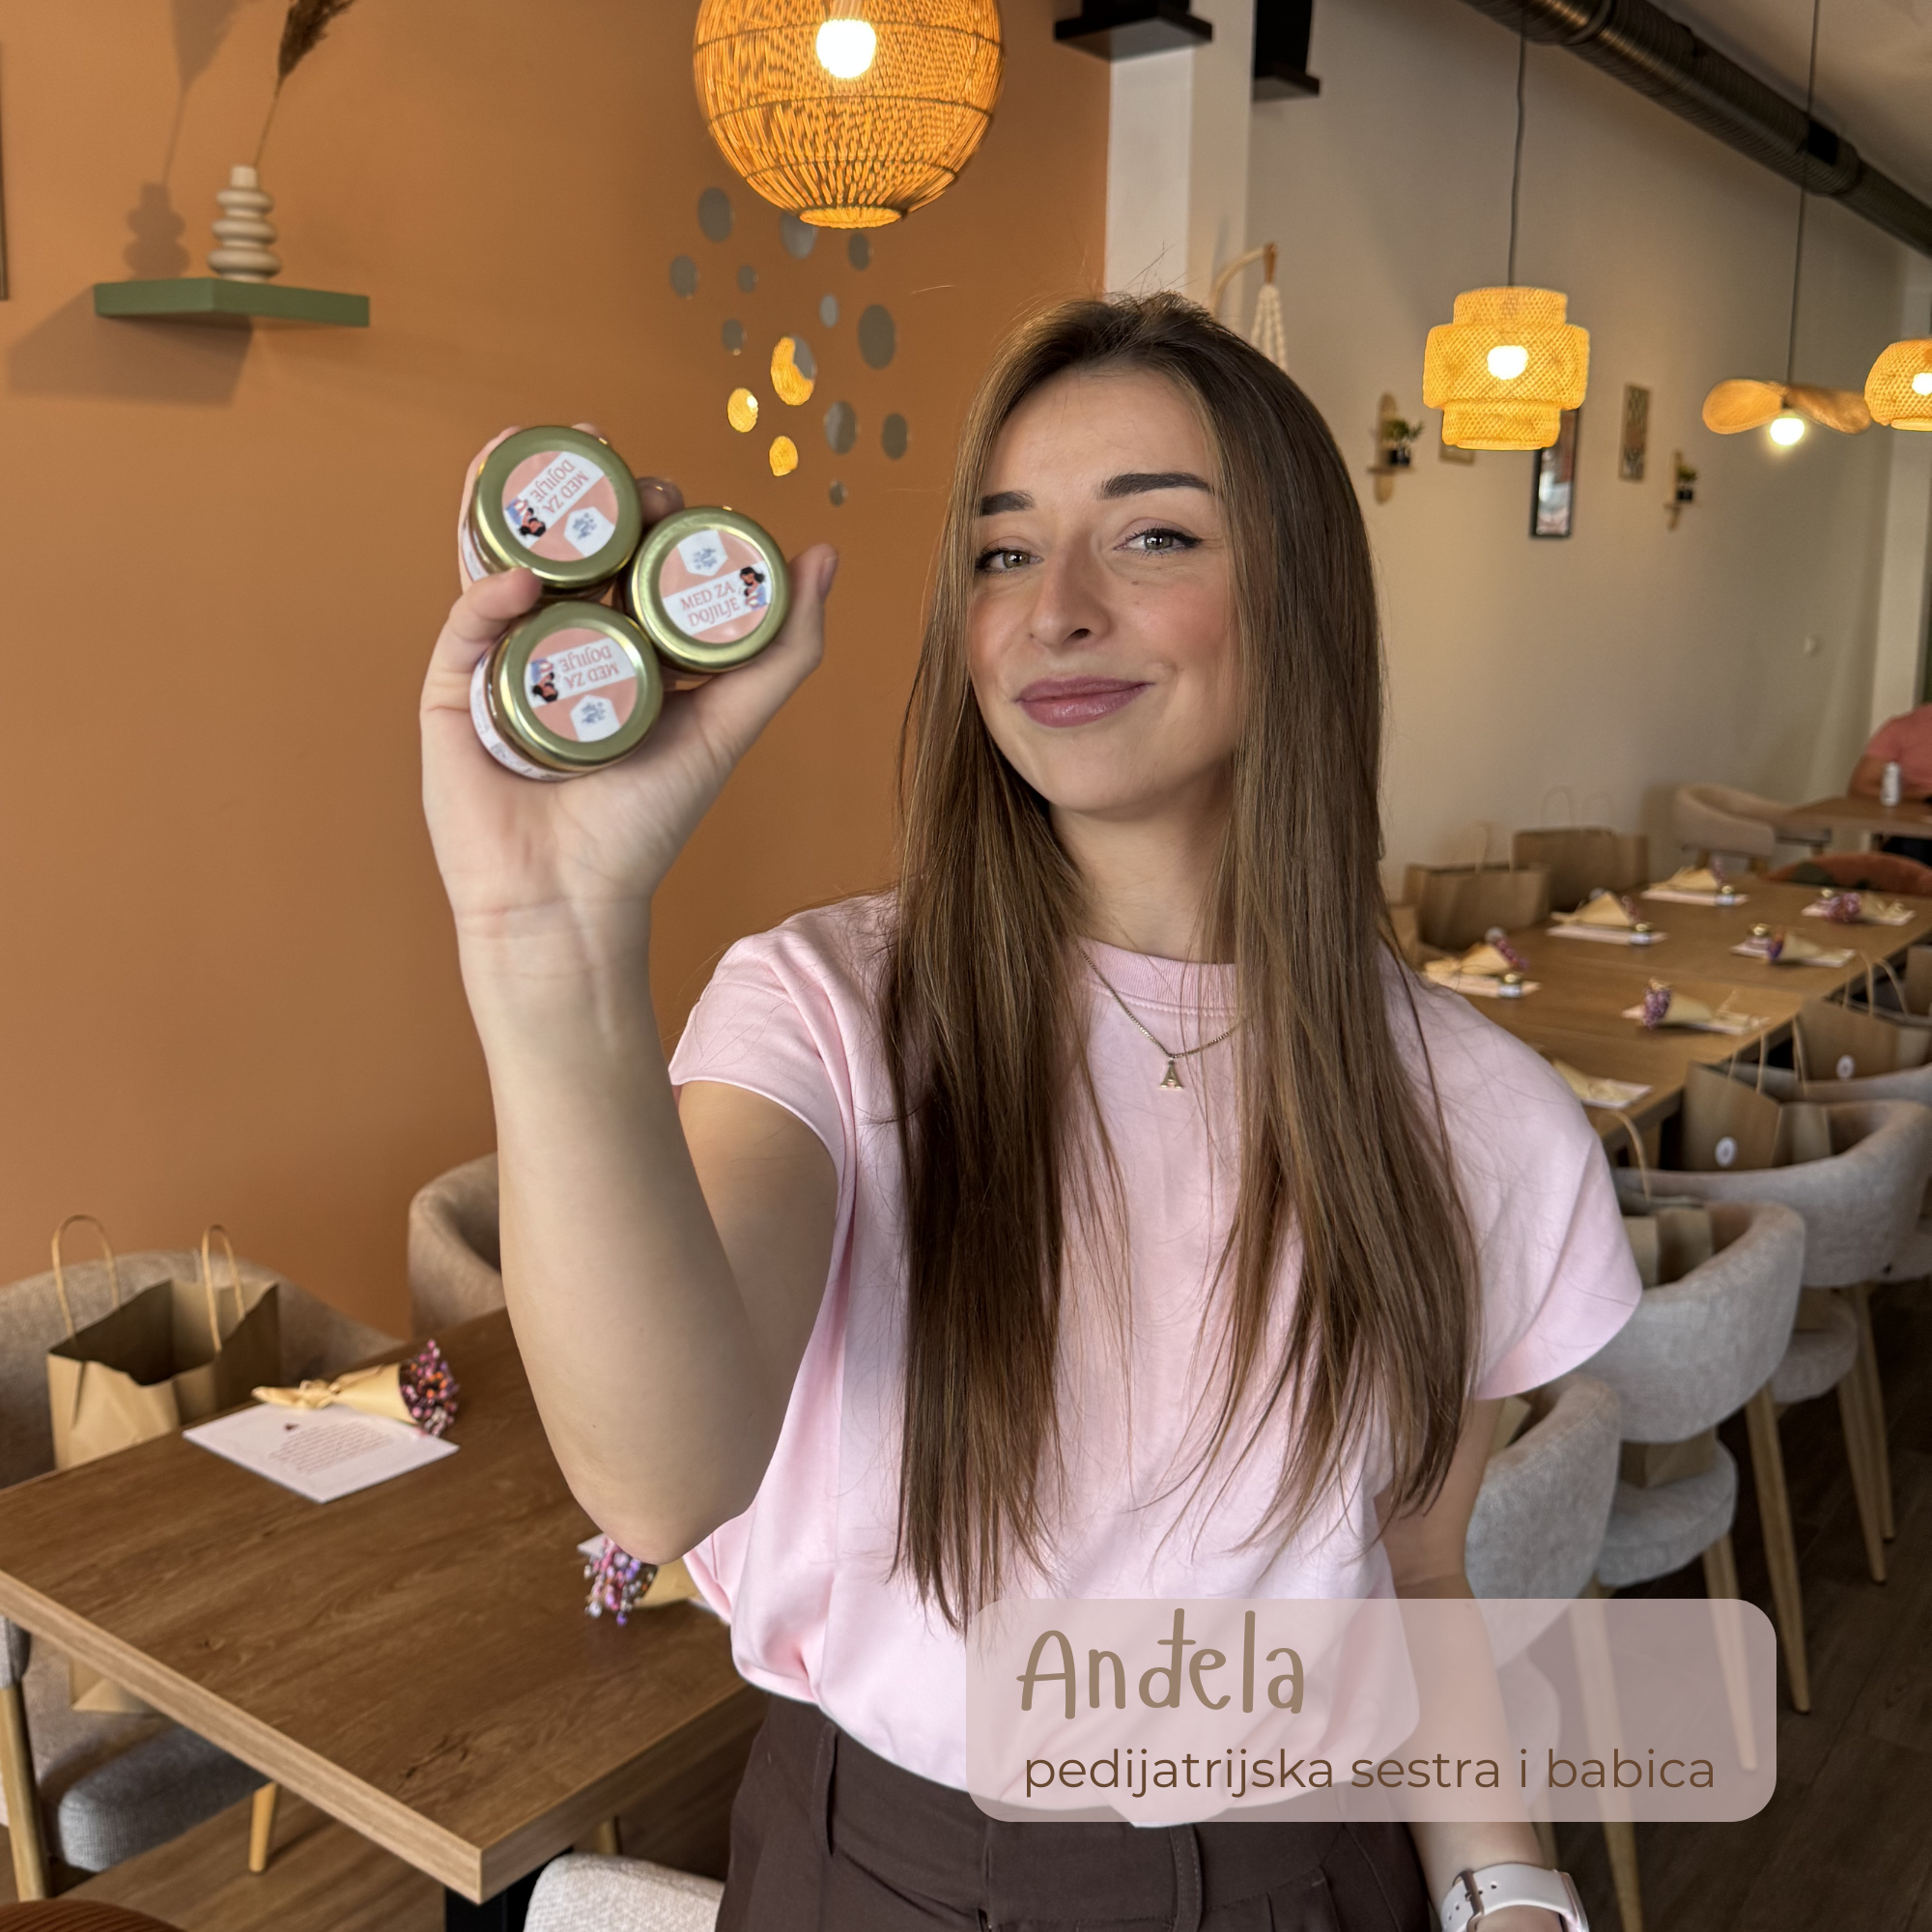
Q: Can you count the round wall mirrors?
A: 14